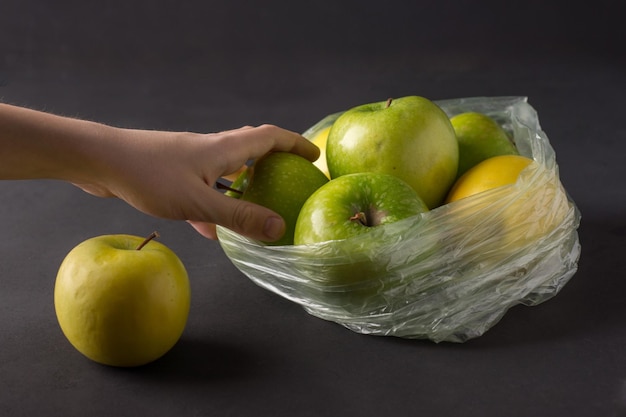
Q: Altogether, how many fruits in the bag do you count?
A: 6